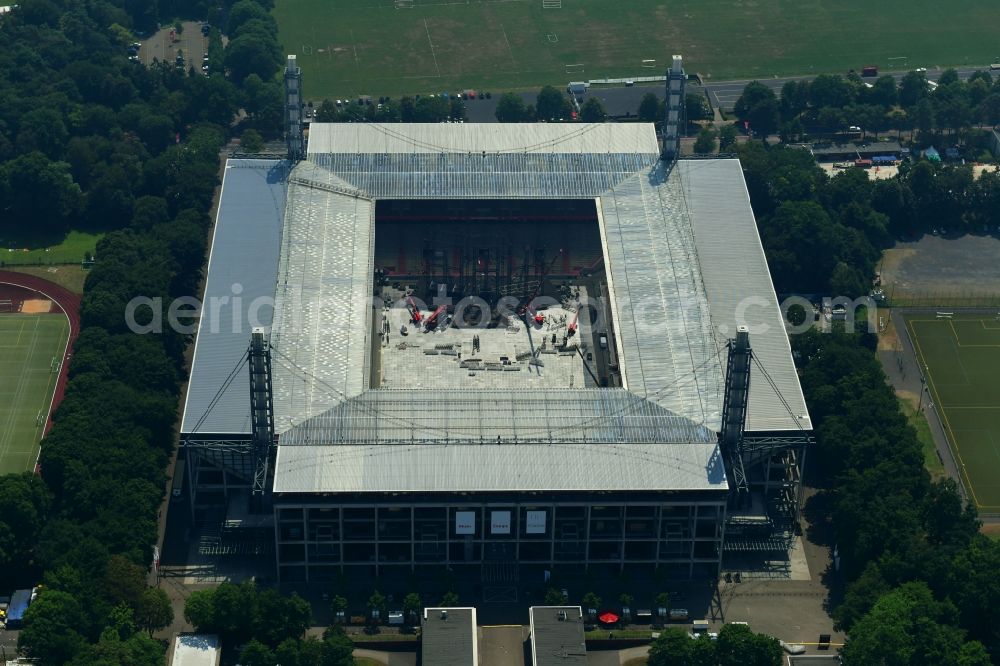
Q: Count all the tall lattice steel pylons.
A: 4